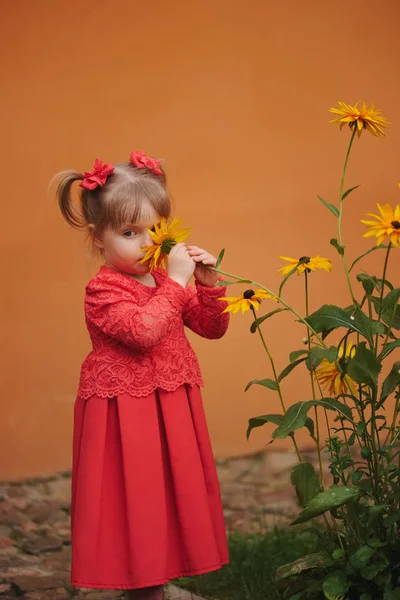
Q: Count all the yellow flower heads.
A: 6